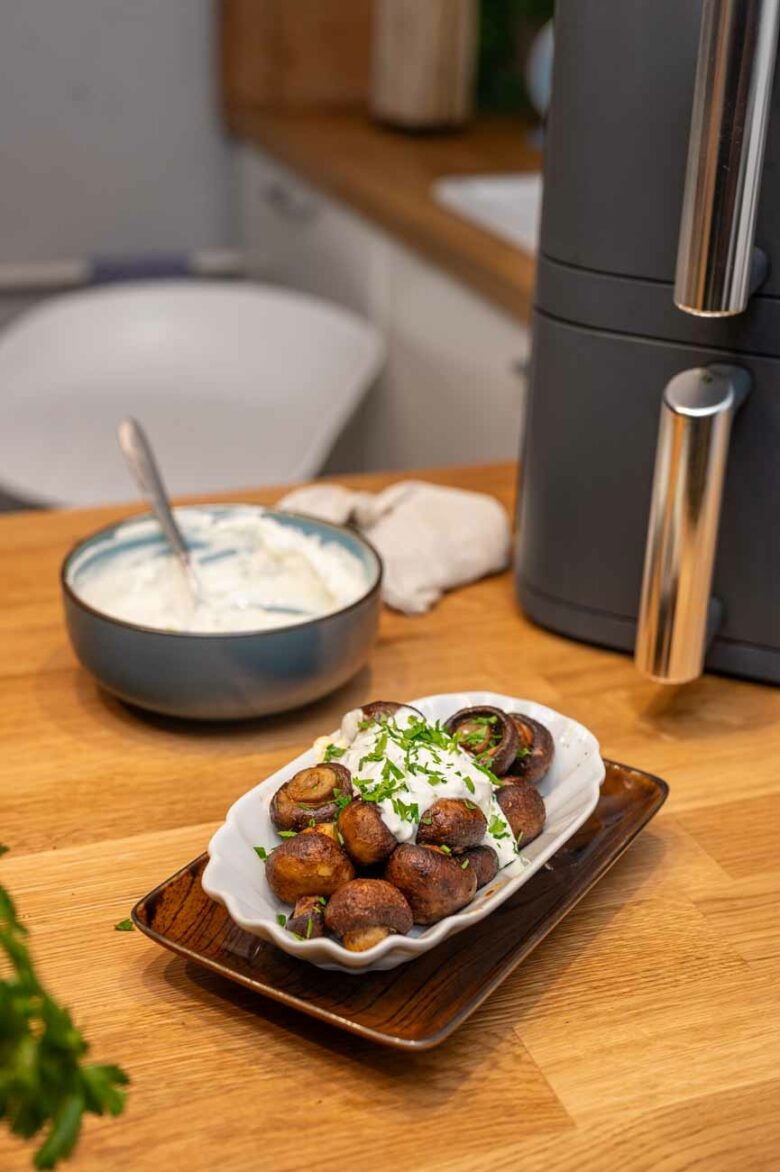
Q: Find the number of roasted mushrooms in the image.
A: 12